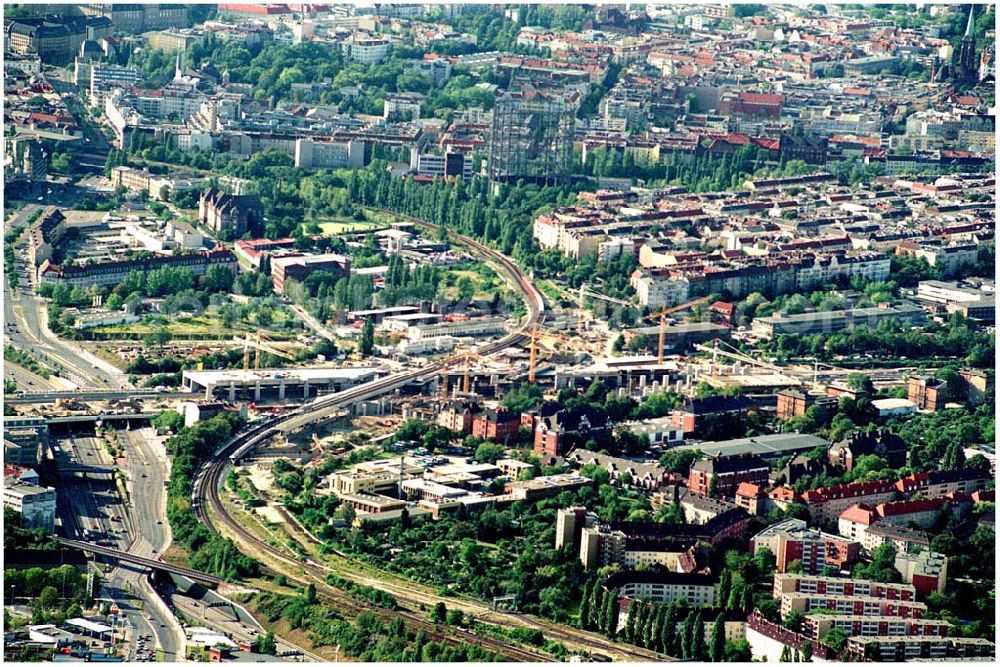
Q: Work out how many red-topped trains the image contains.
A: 1